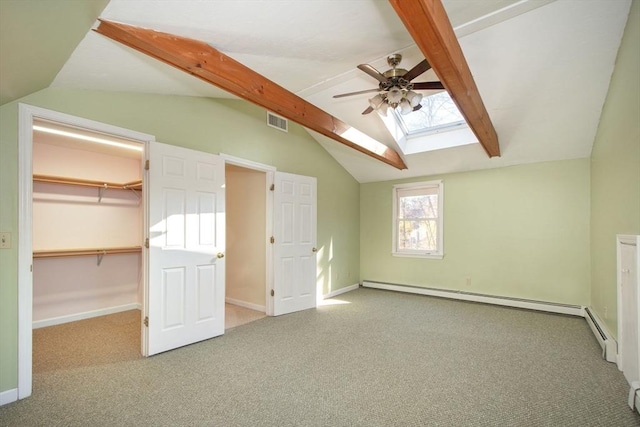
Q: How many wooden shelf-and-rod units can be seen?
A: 2